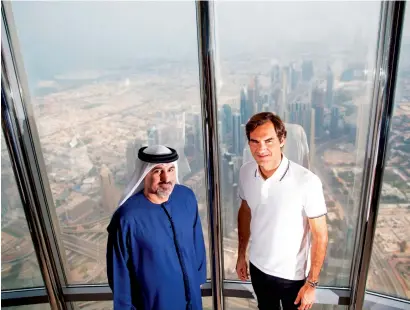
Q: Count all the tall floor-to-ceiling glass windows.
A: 4